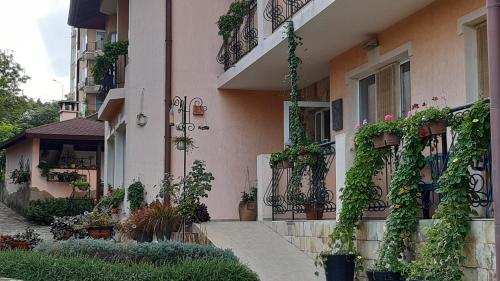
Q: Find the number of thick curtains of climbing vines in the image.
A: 3